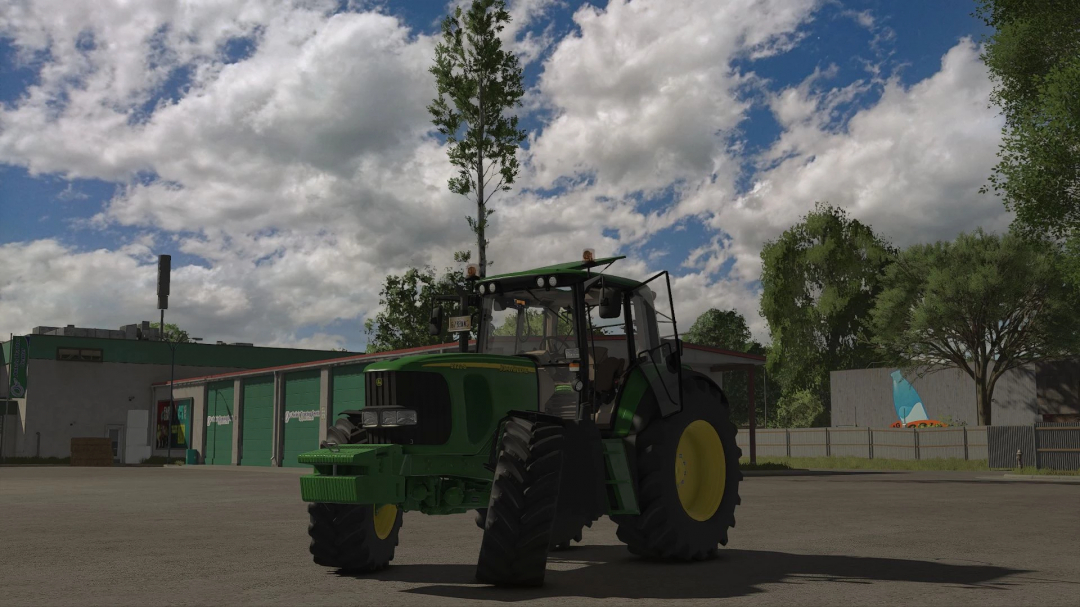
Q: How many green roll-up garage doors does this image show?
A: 4